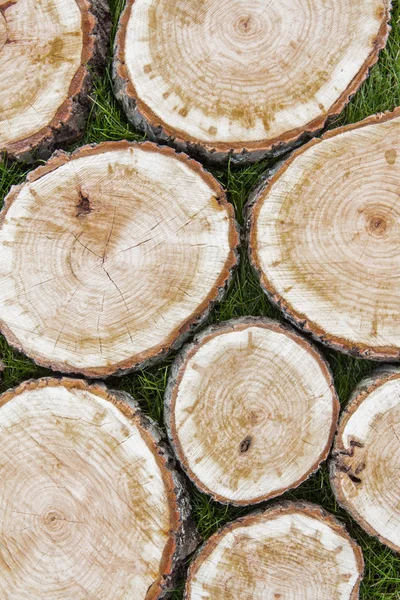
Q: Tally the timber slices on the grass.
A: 8